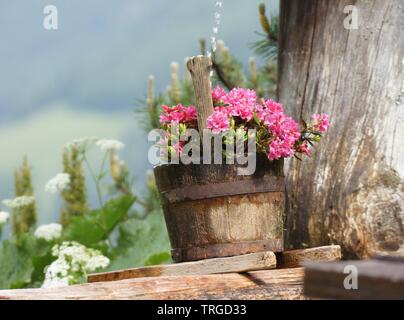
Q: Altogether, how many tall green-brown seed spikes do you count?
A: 2